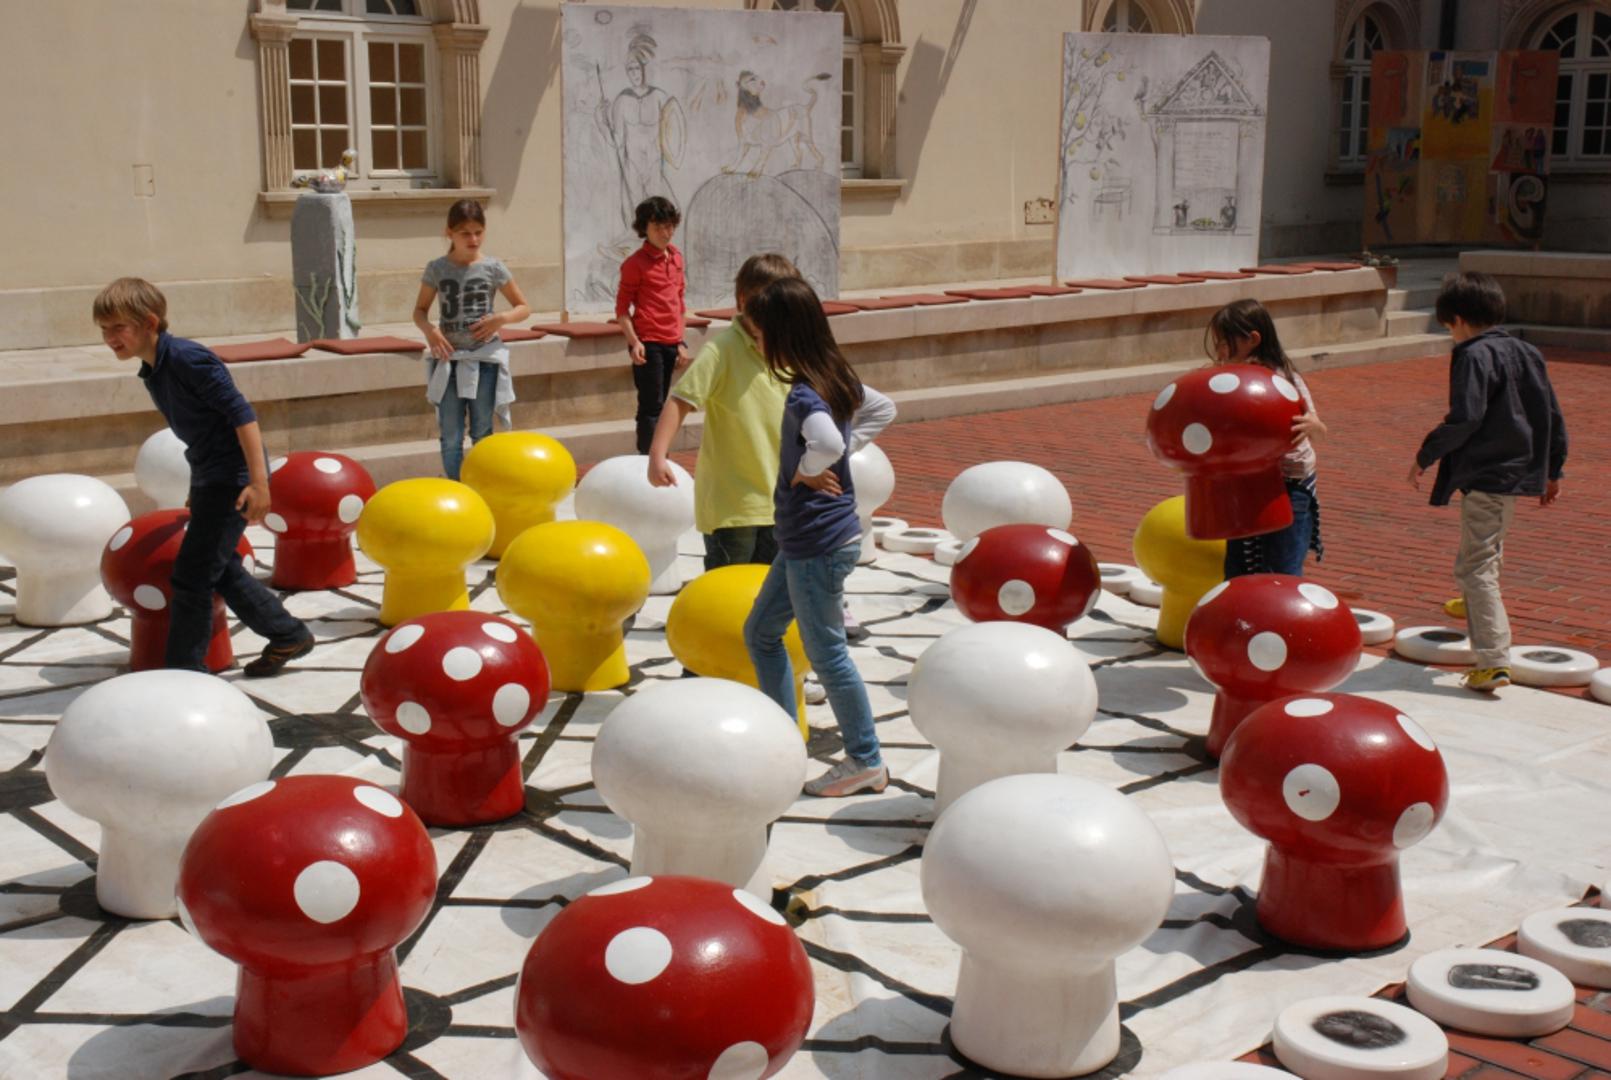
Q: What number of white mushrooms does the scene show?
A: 9